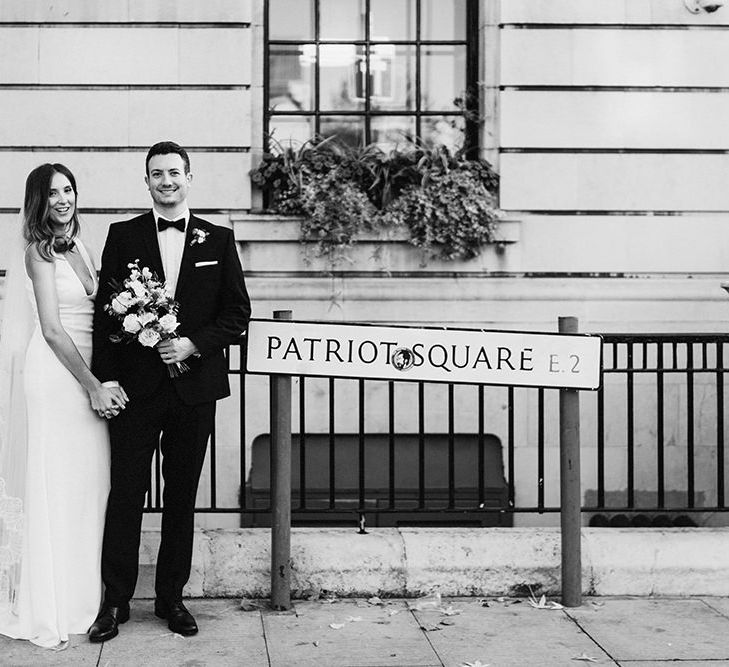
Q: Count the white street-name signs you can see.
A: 1